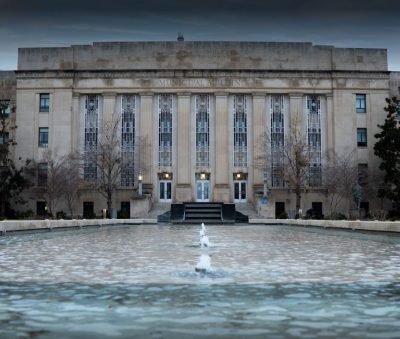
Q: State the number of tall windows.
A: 7